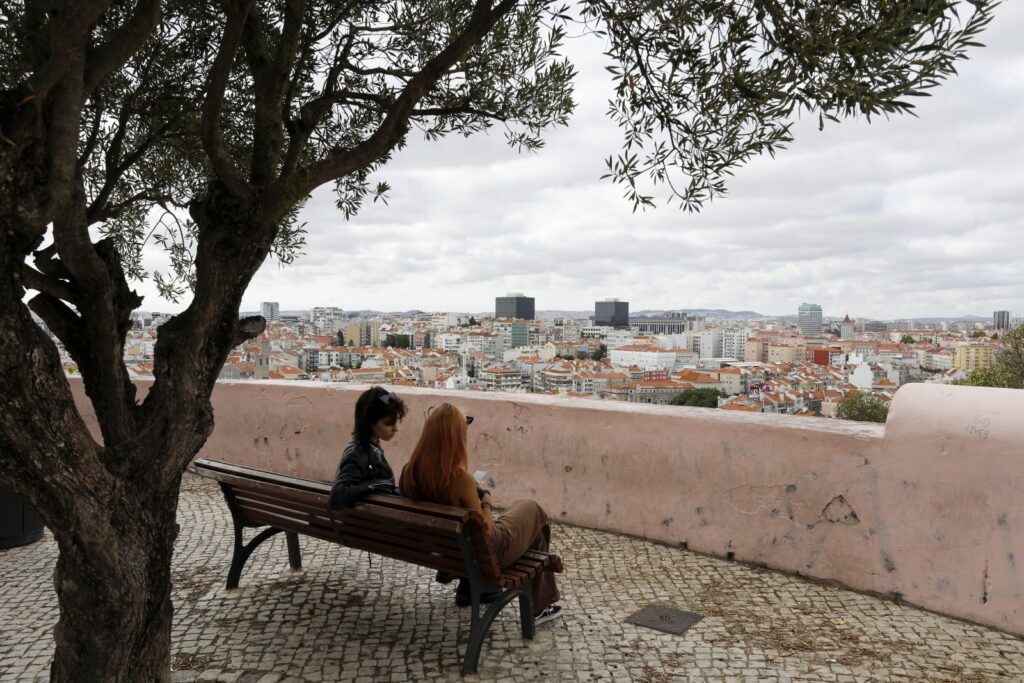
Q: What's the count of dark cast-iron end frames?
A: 2